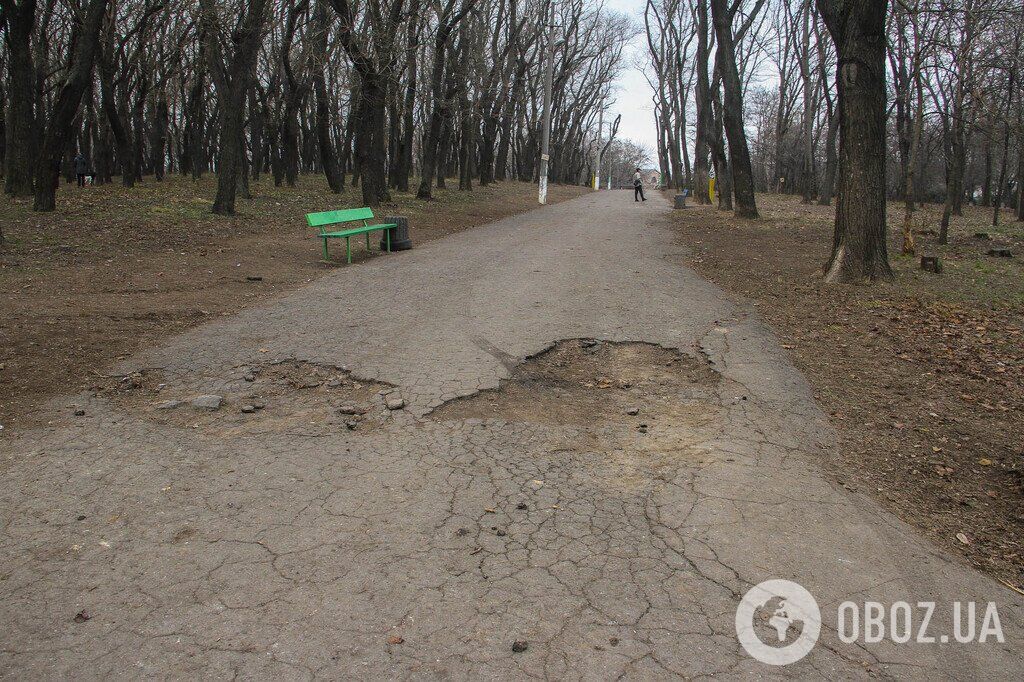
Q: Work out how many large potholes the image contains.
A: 2